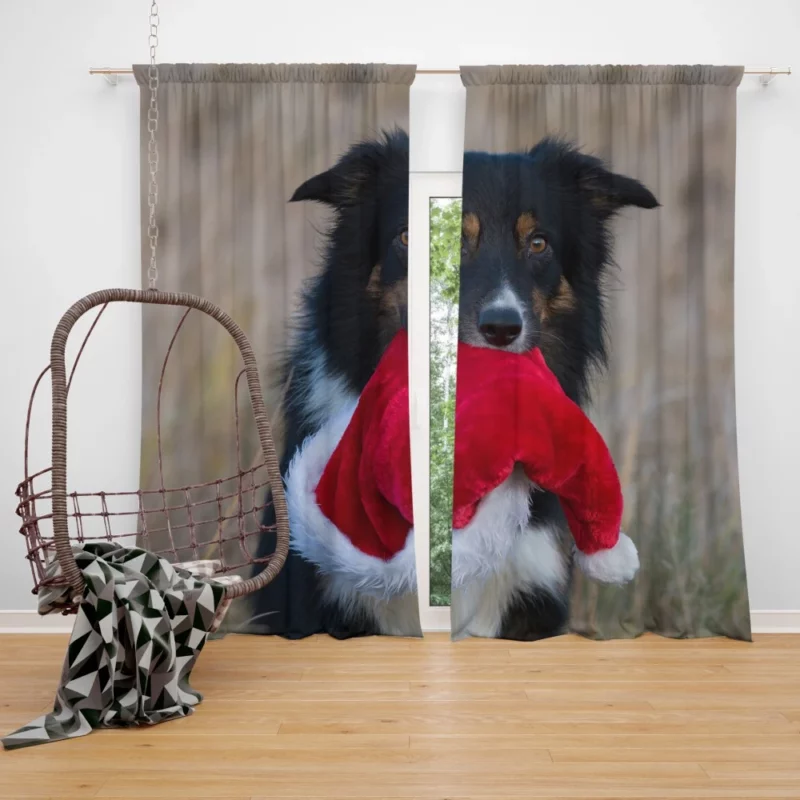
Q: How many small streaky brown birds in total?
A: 0